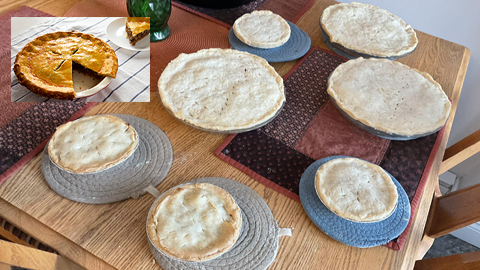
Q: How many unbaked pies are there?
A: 7